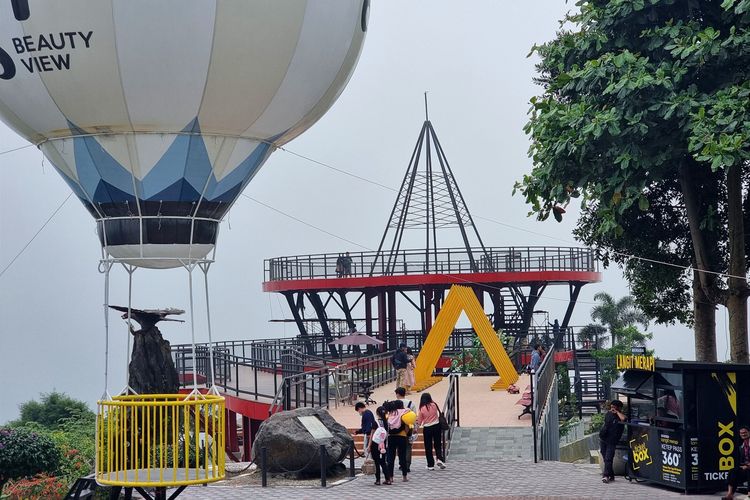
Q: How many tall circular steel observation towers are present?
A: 1